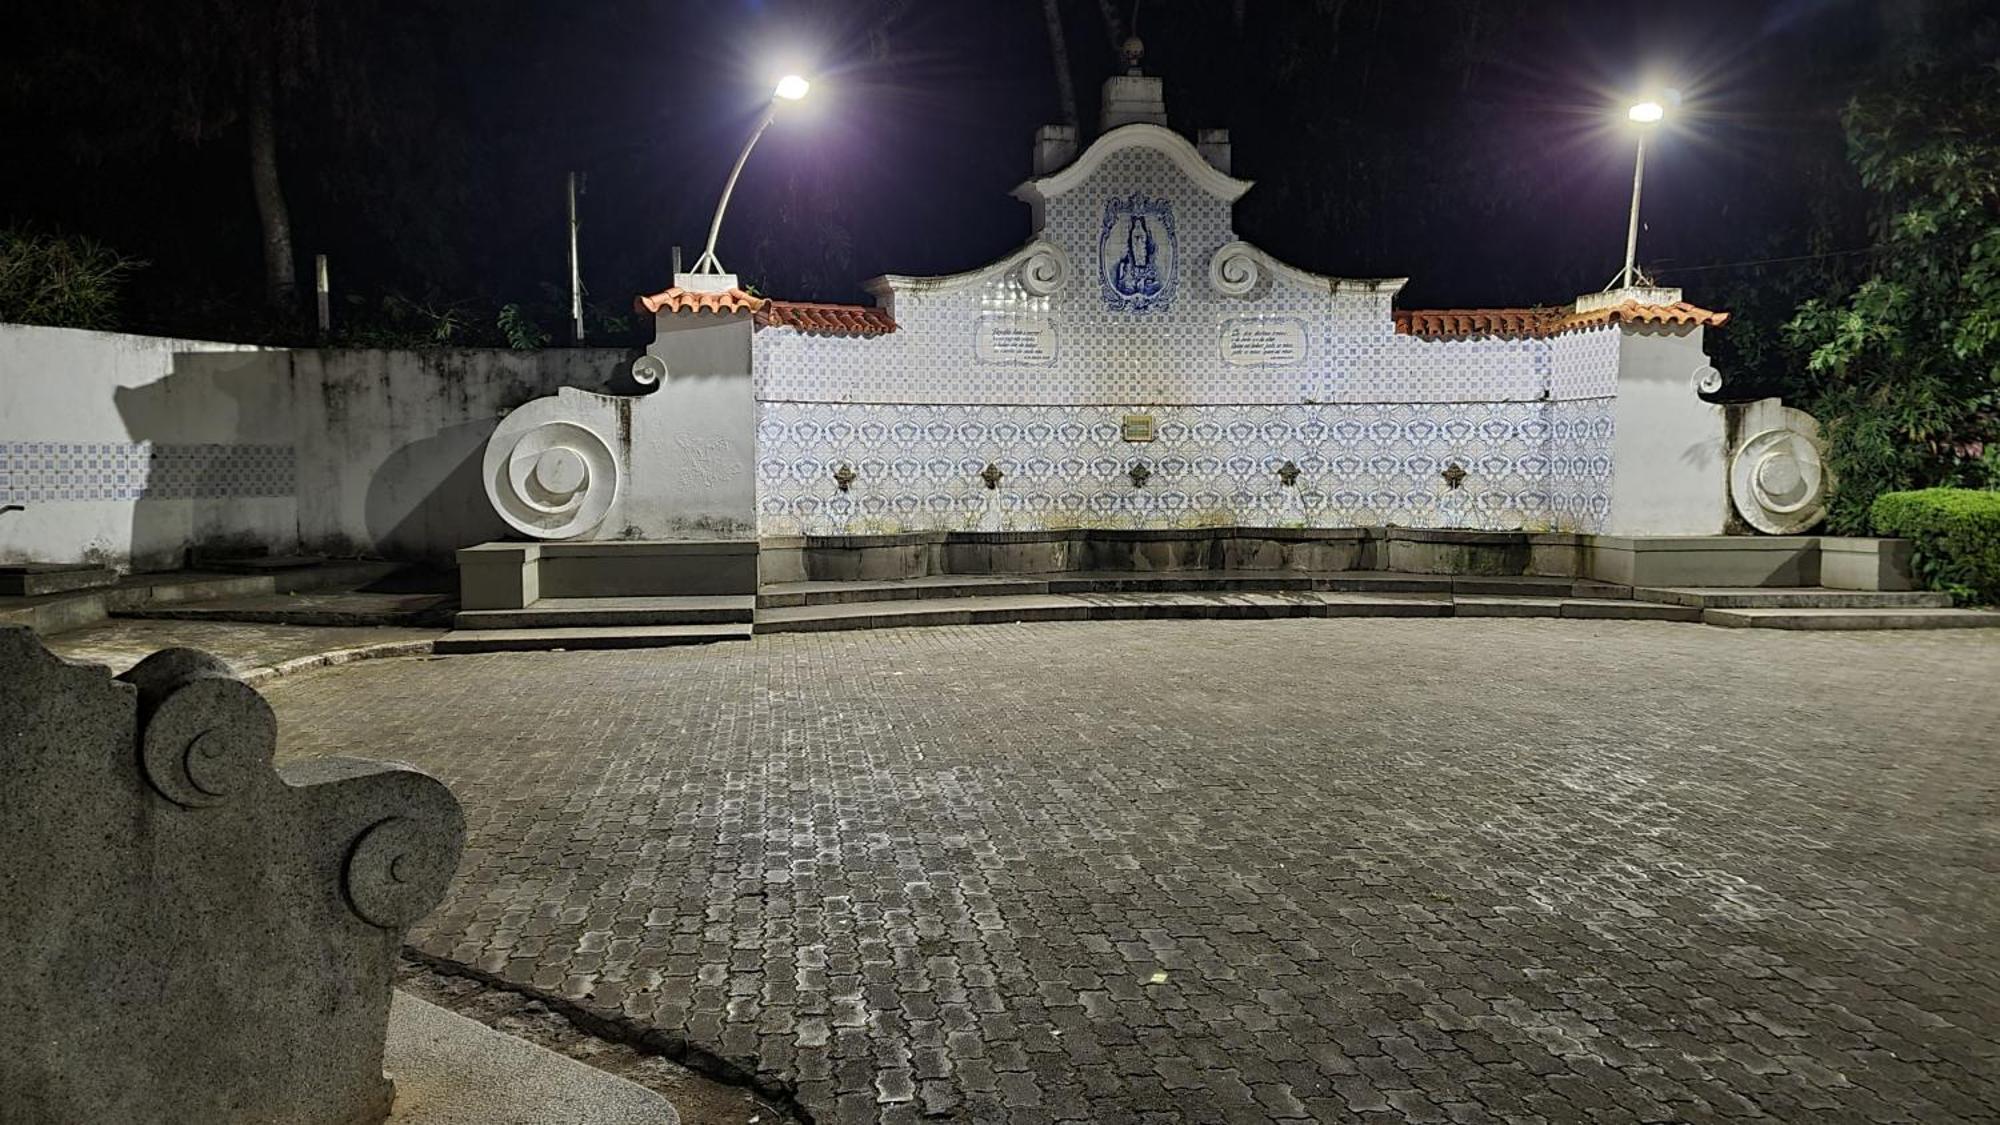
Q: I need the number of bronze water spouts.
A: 5